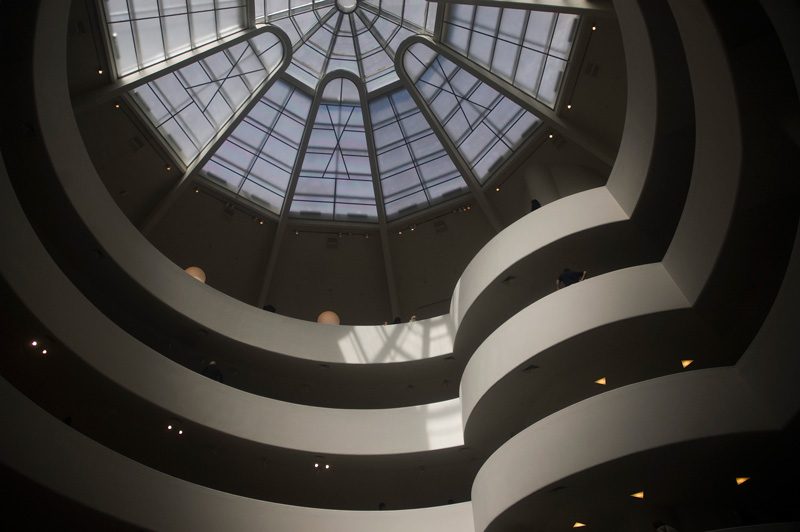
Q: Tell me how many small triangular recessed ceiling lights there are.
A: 5